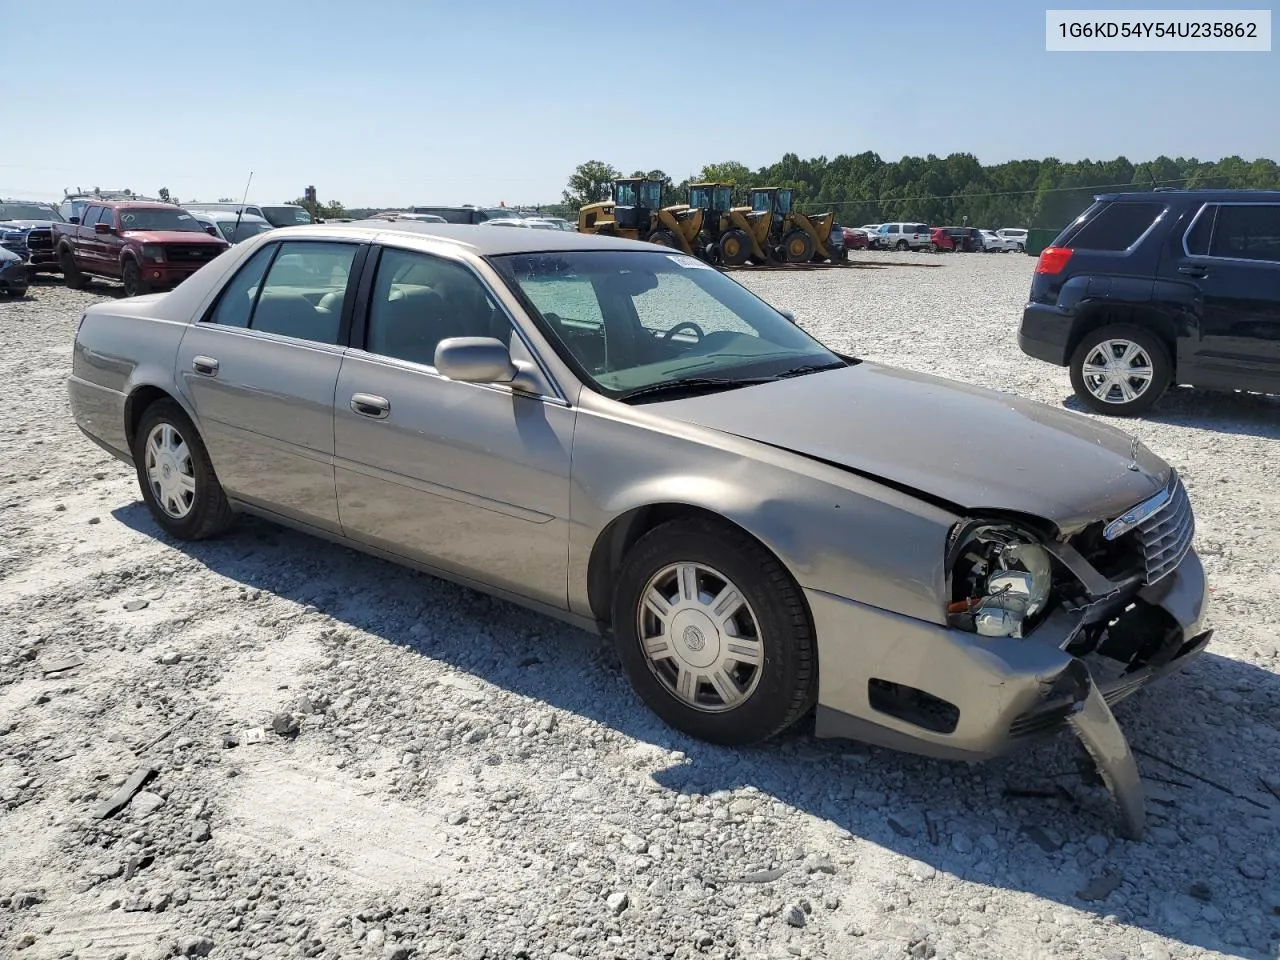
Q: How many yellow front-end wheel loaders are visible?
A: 3